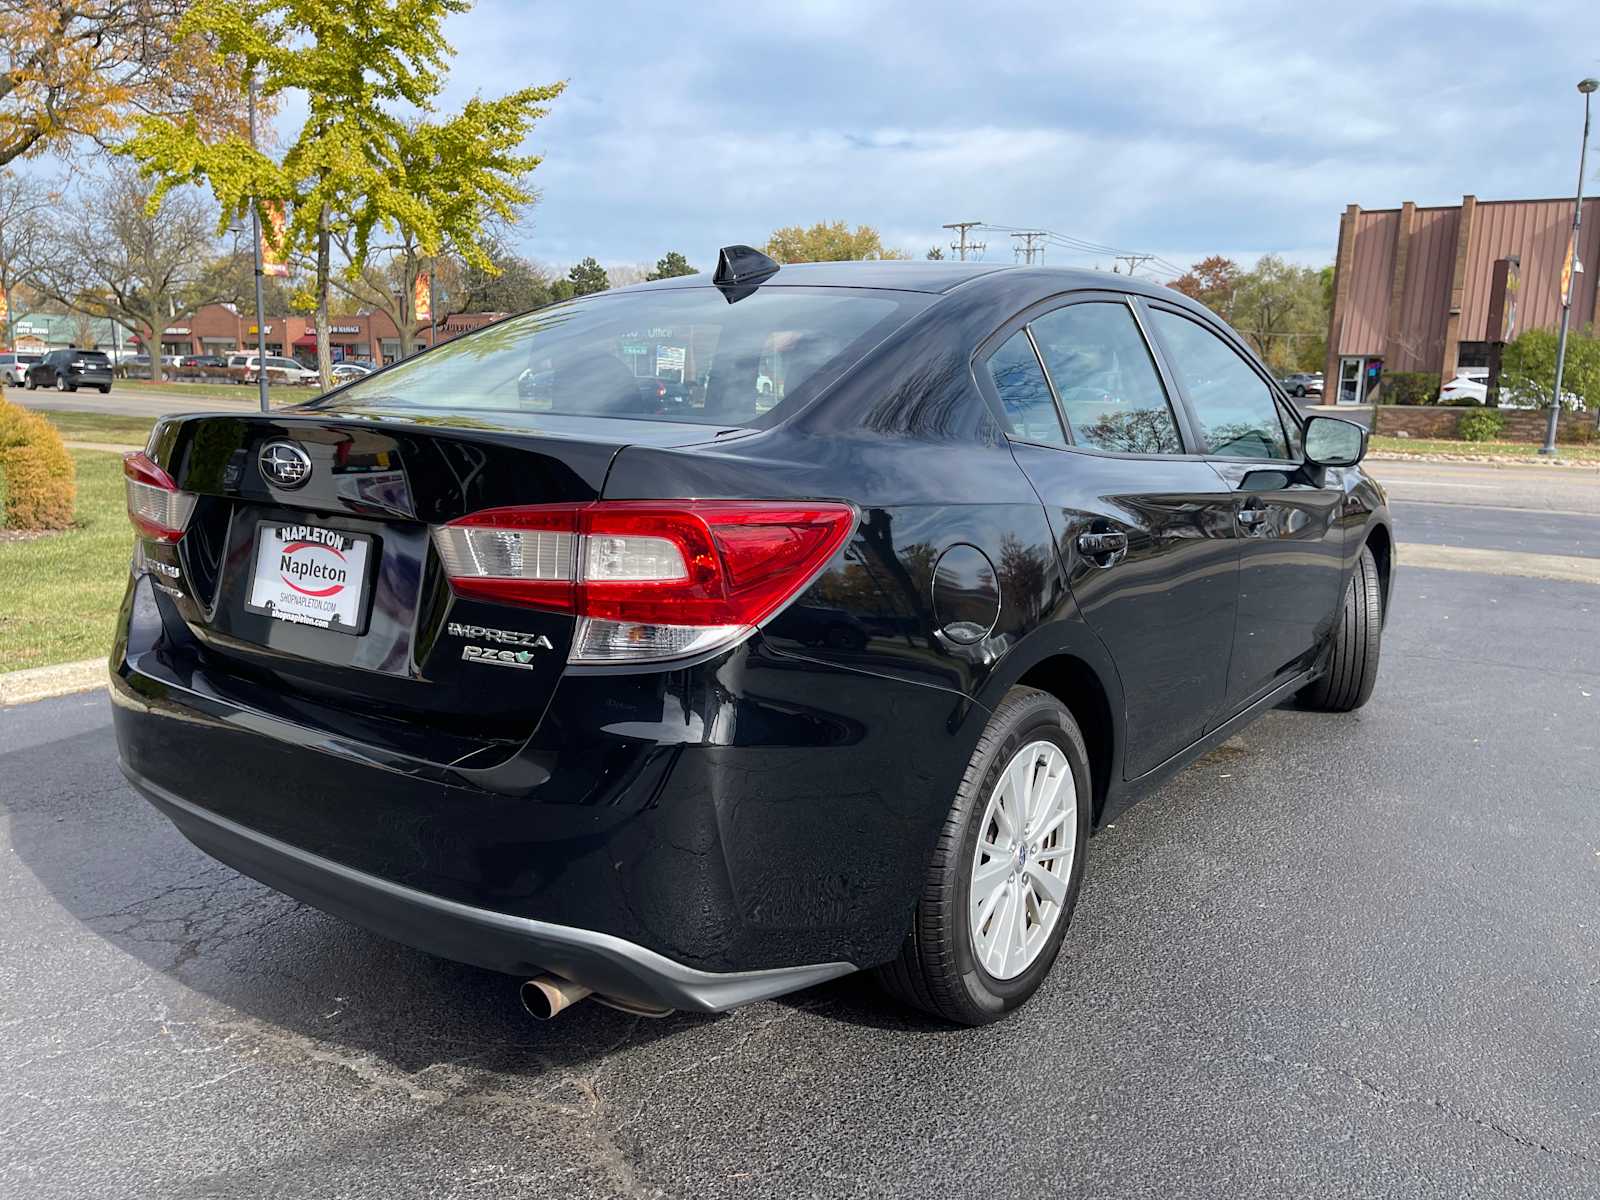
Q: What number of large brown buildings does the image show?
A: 1